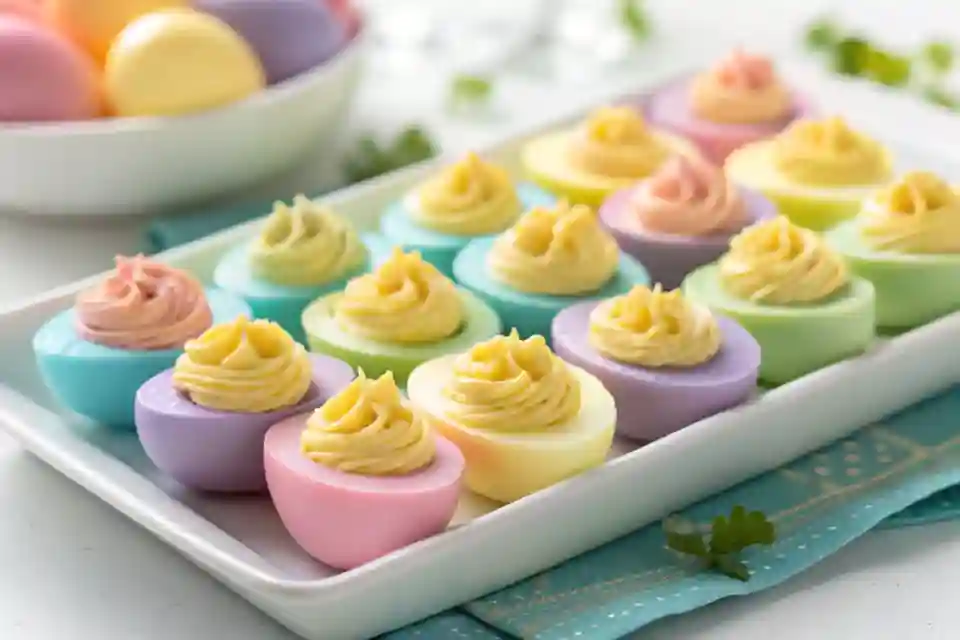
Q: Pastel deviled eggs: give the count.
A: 15